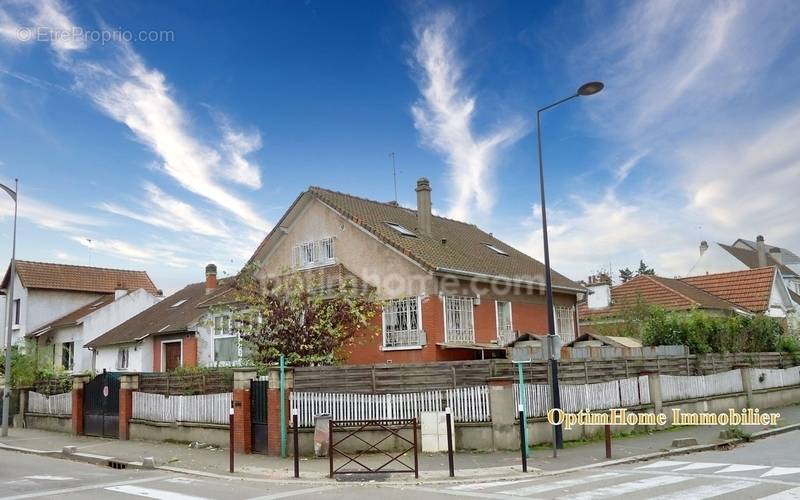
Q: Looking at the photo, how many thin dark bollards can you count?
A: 5